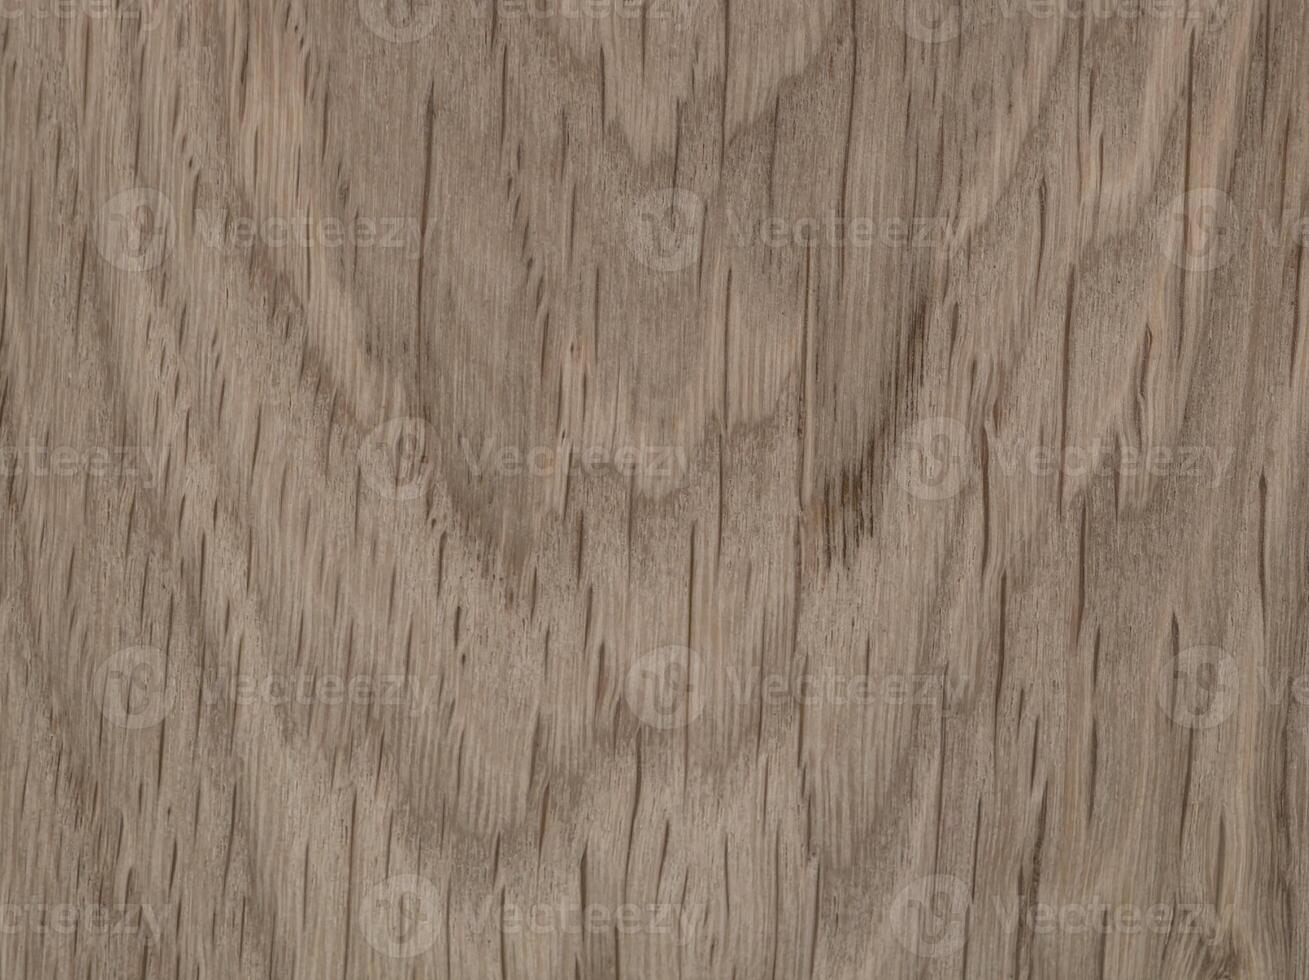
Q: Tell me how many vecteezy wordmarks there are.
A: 15